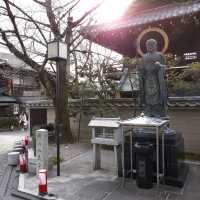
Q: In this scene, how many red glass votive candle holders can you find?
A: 3